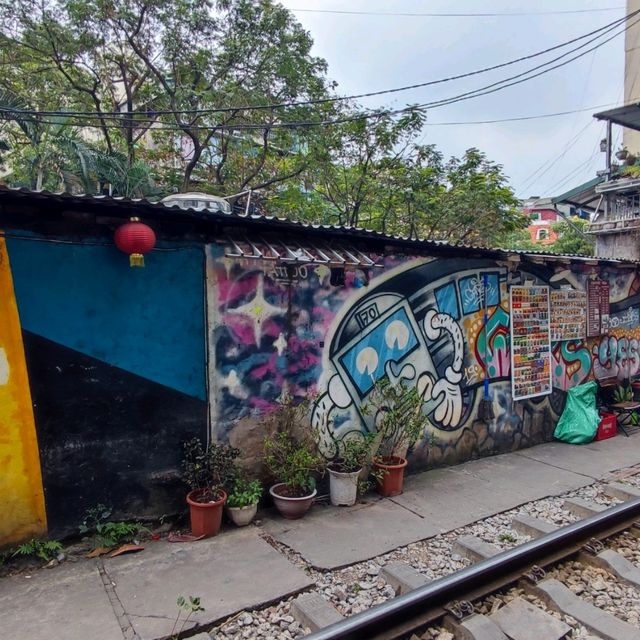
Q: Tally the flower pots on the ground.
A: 5